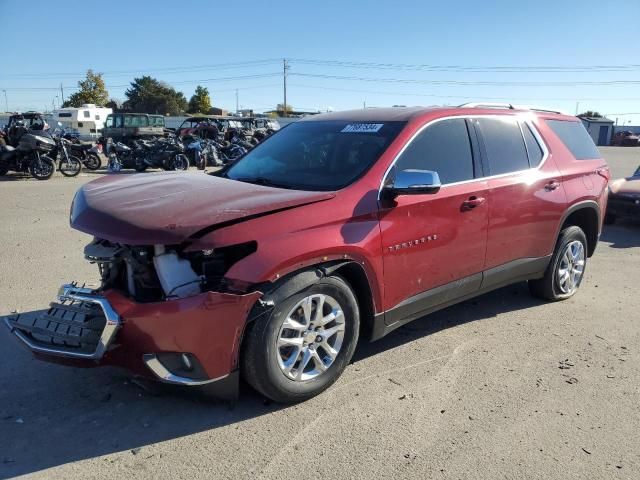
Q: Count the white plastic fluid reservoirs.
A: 1